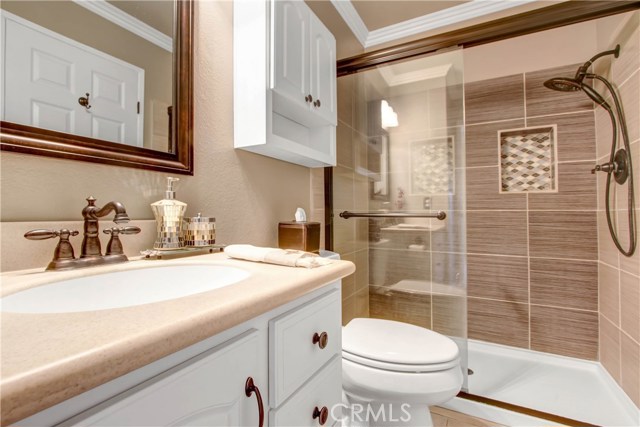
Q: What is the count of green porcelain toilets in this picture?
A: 0